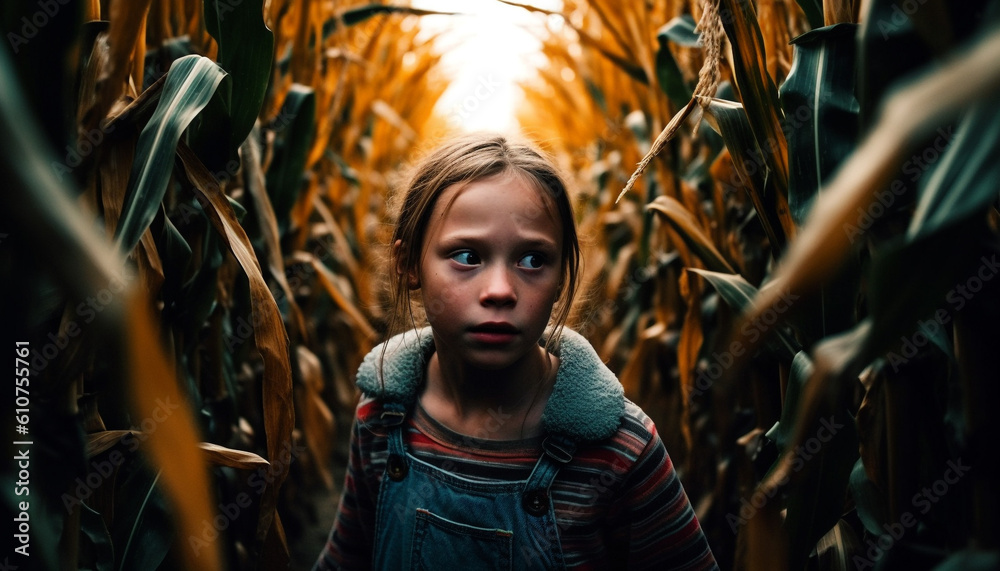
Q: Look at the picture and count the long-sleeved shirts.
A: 1